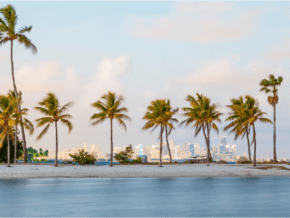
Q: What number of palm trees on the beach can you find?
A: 12